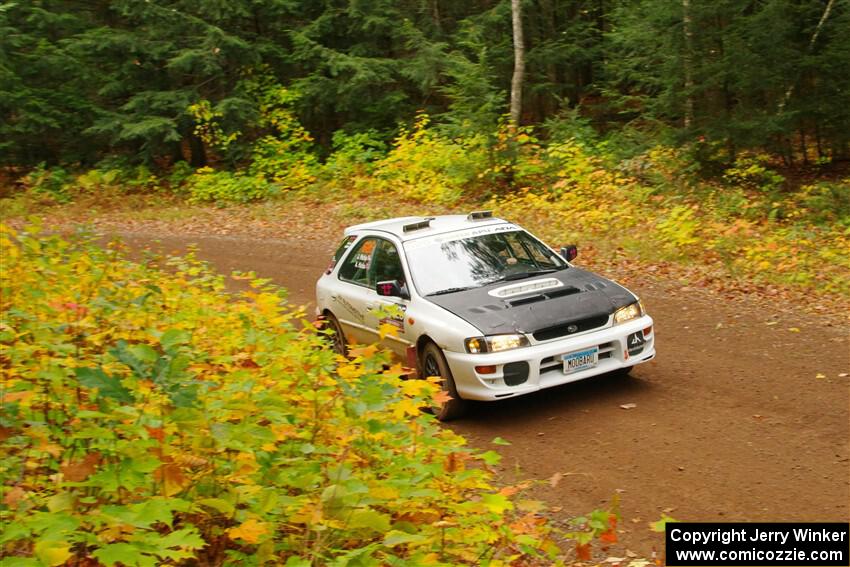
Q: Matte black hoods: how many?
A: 1